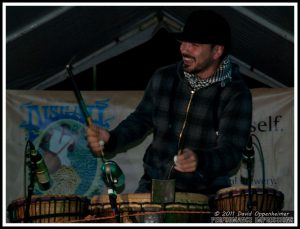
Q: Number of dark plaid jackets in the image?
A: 1